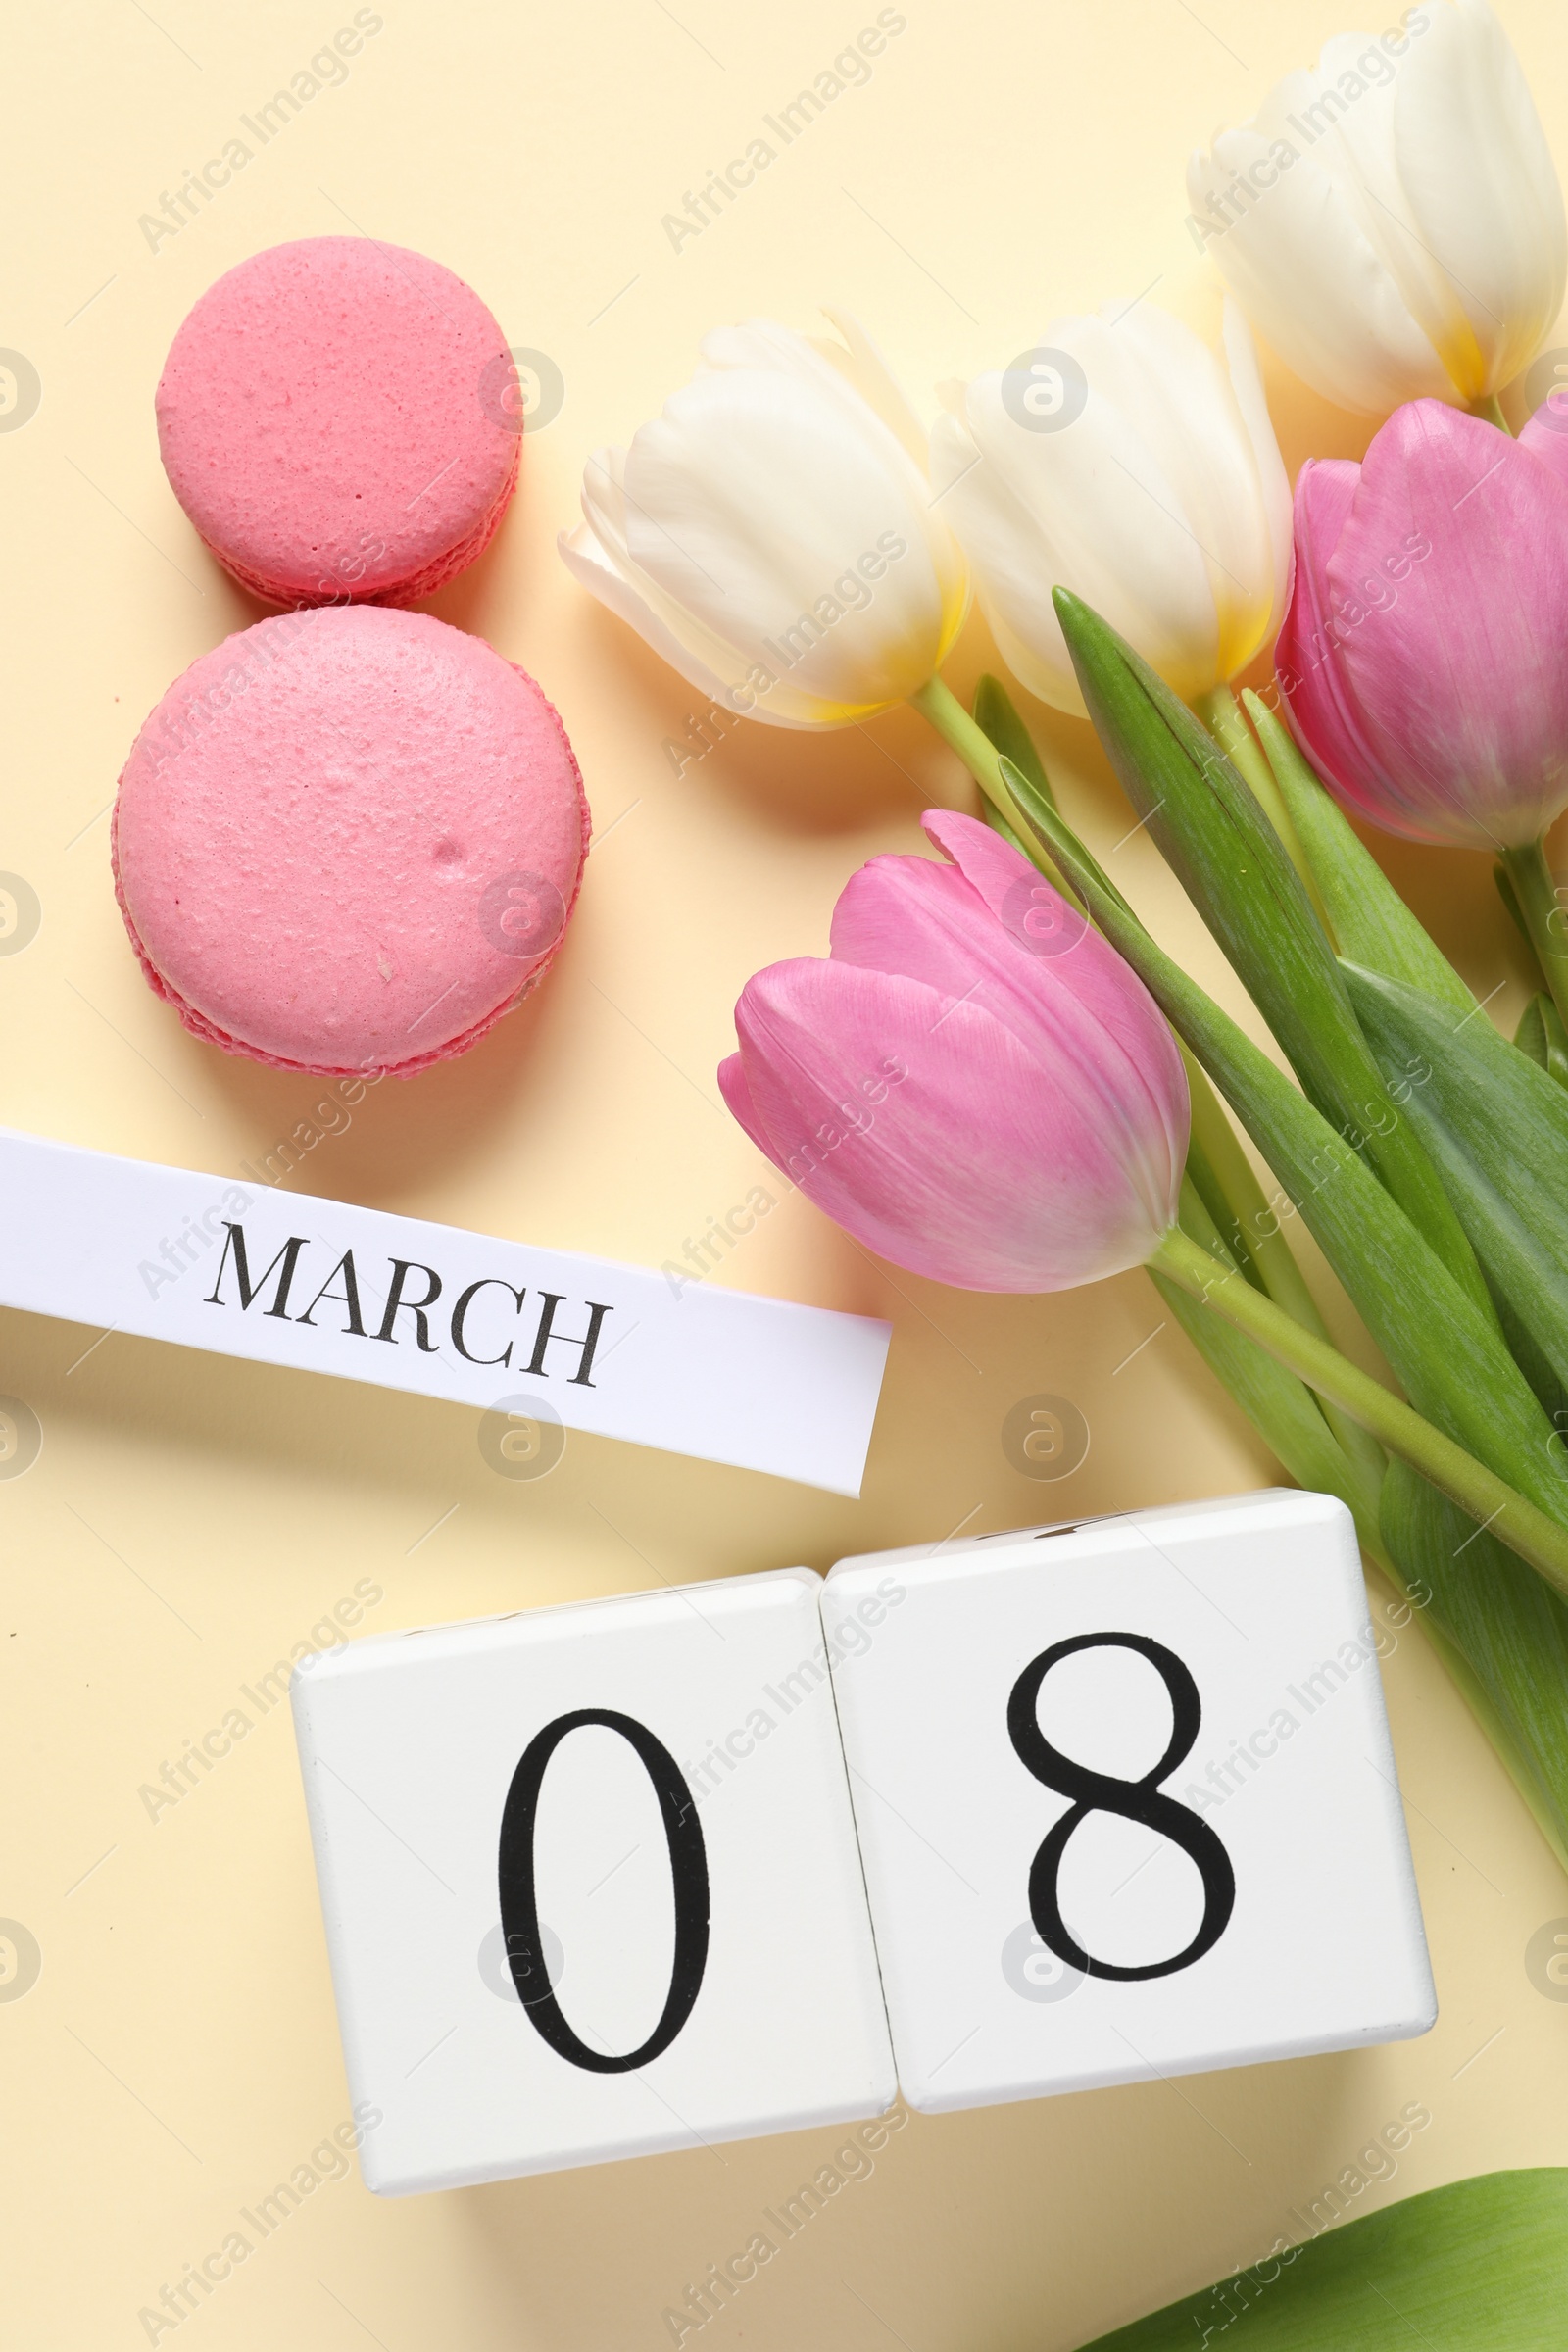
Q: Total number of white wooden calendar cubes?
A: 2